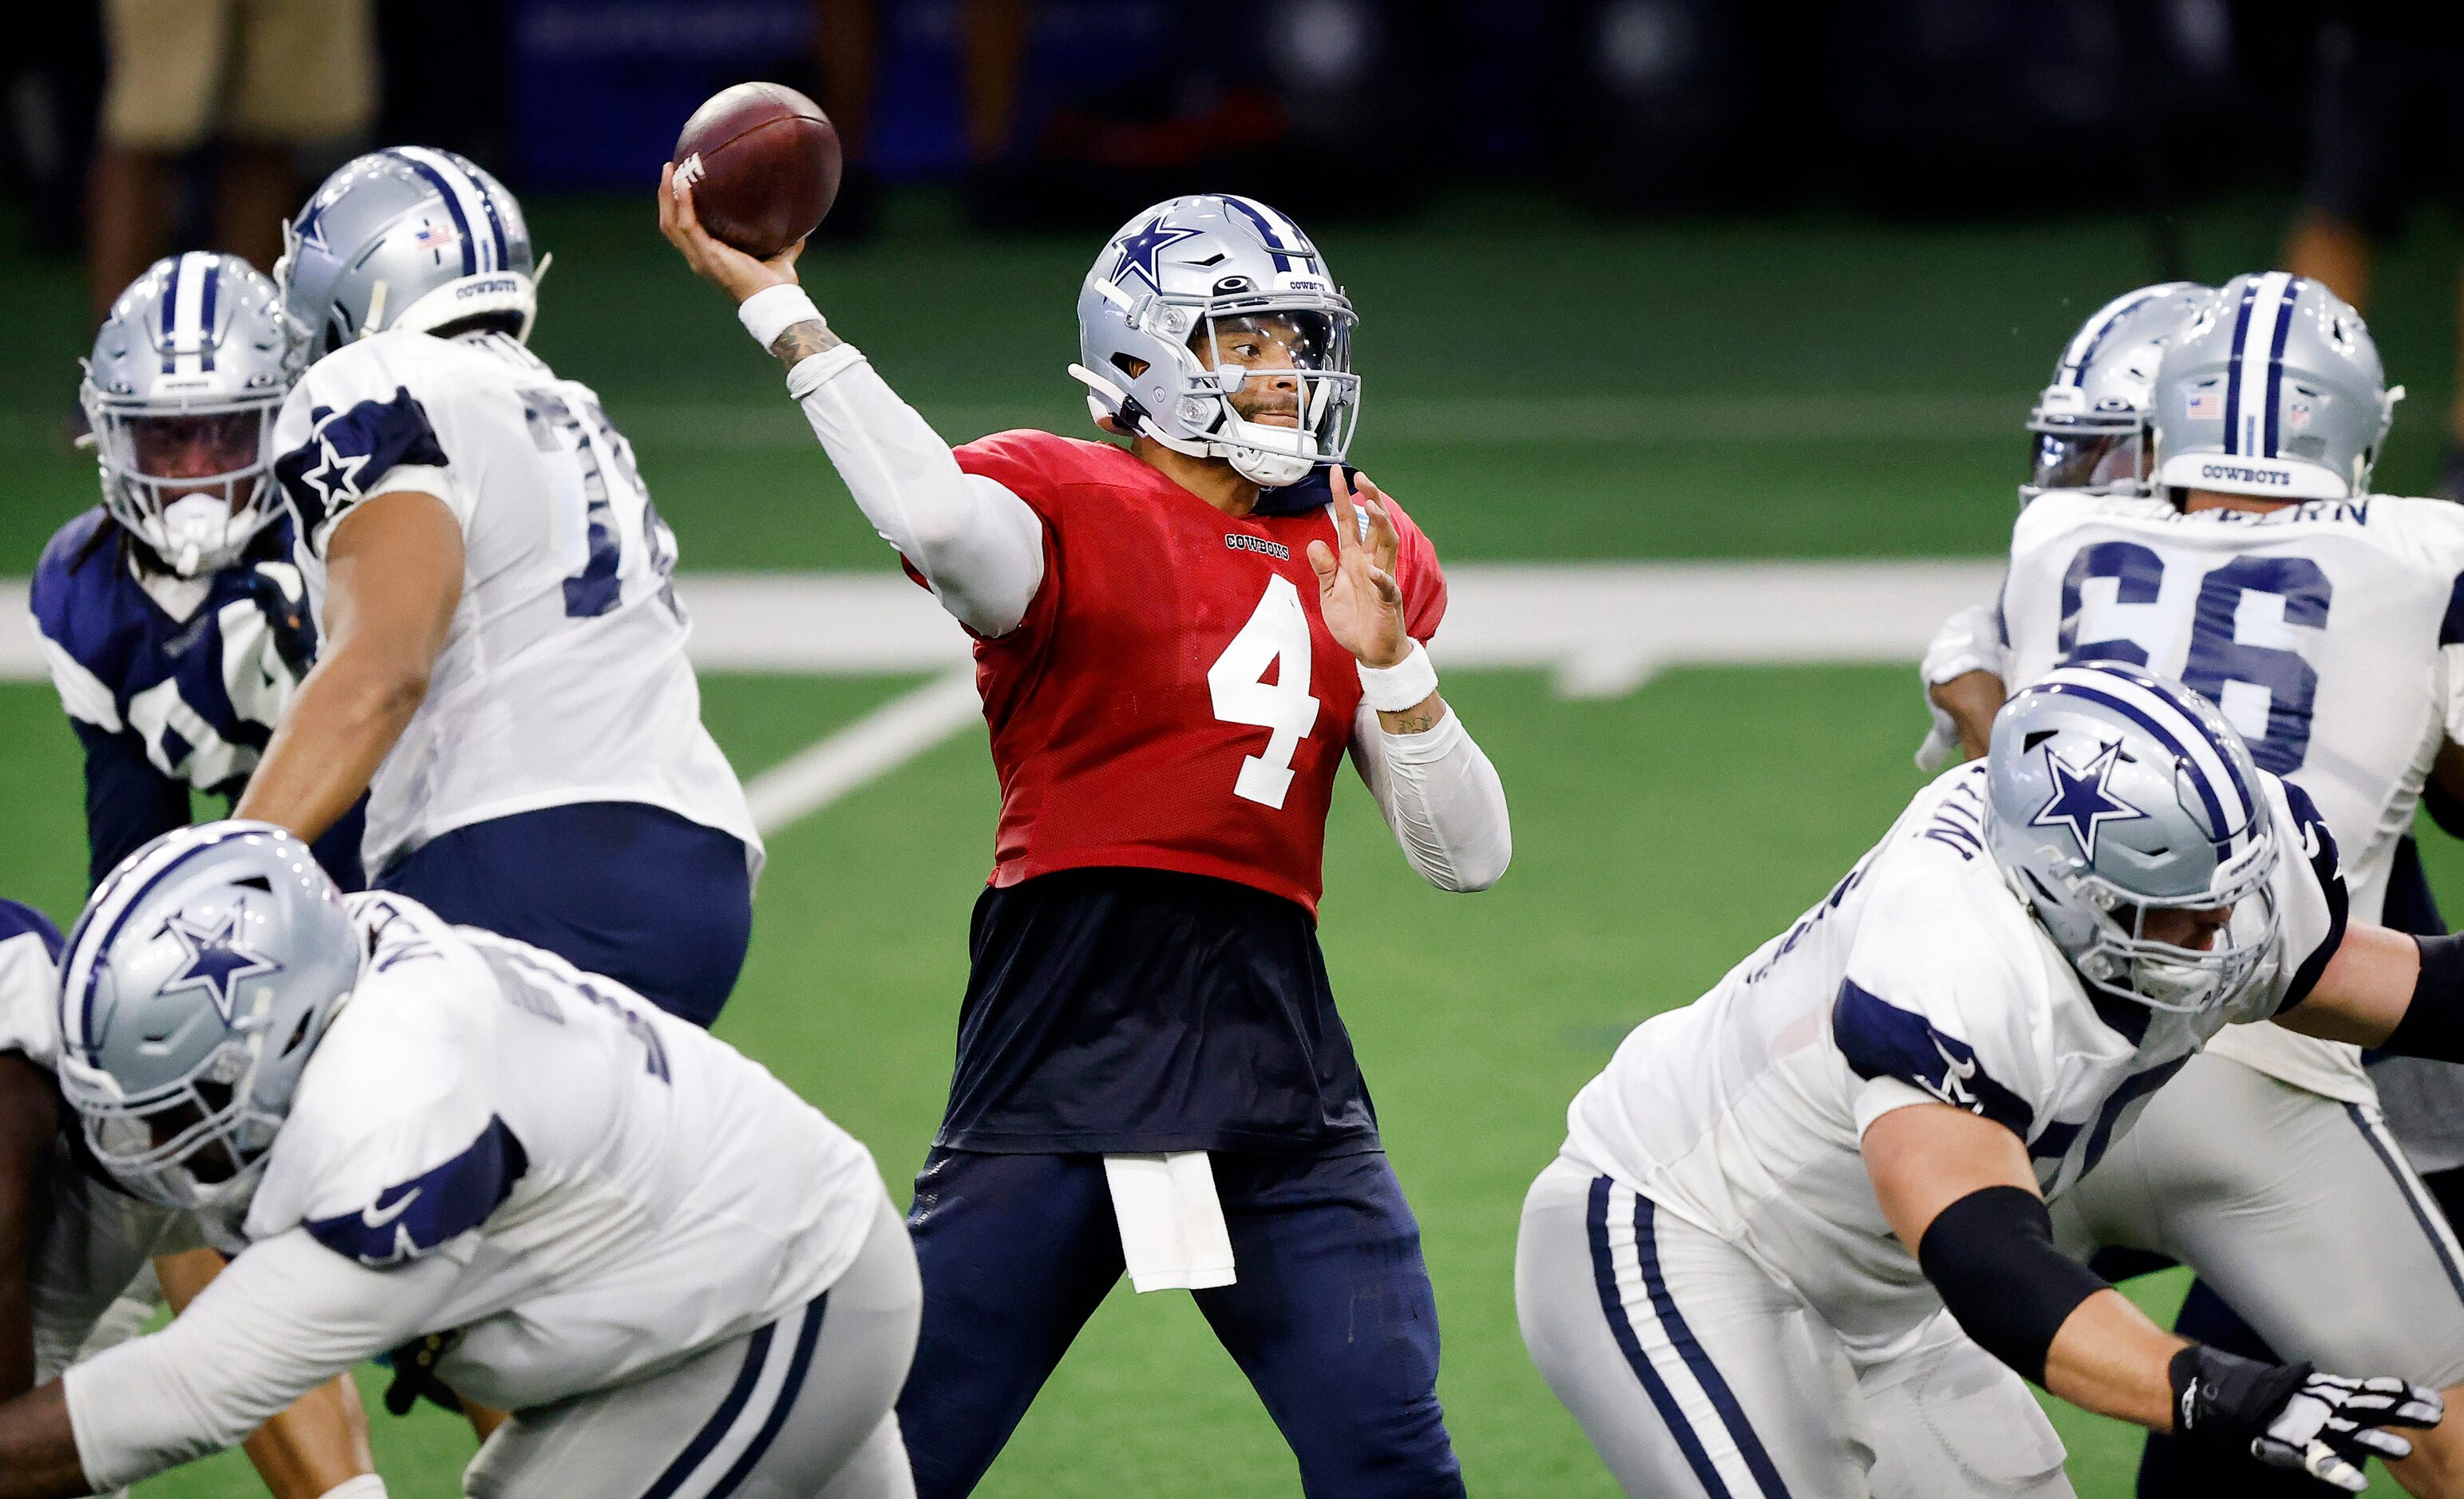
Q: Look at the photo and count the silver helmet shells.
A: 7